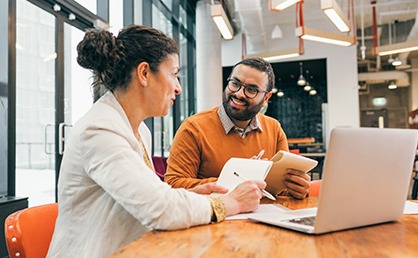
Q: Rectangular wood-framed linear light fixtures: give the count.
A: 6